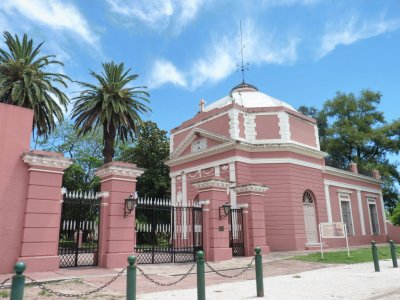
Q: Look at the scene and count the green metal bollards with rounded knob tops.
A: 6